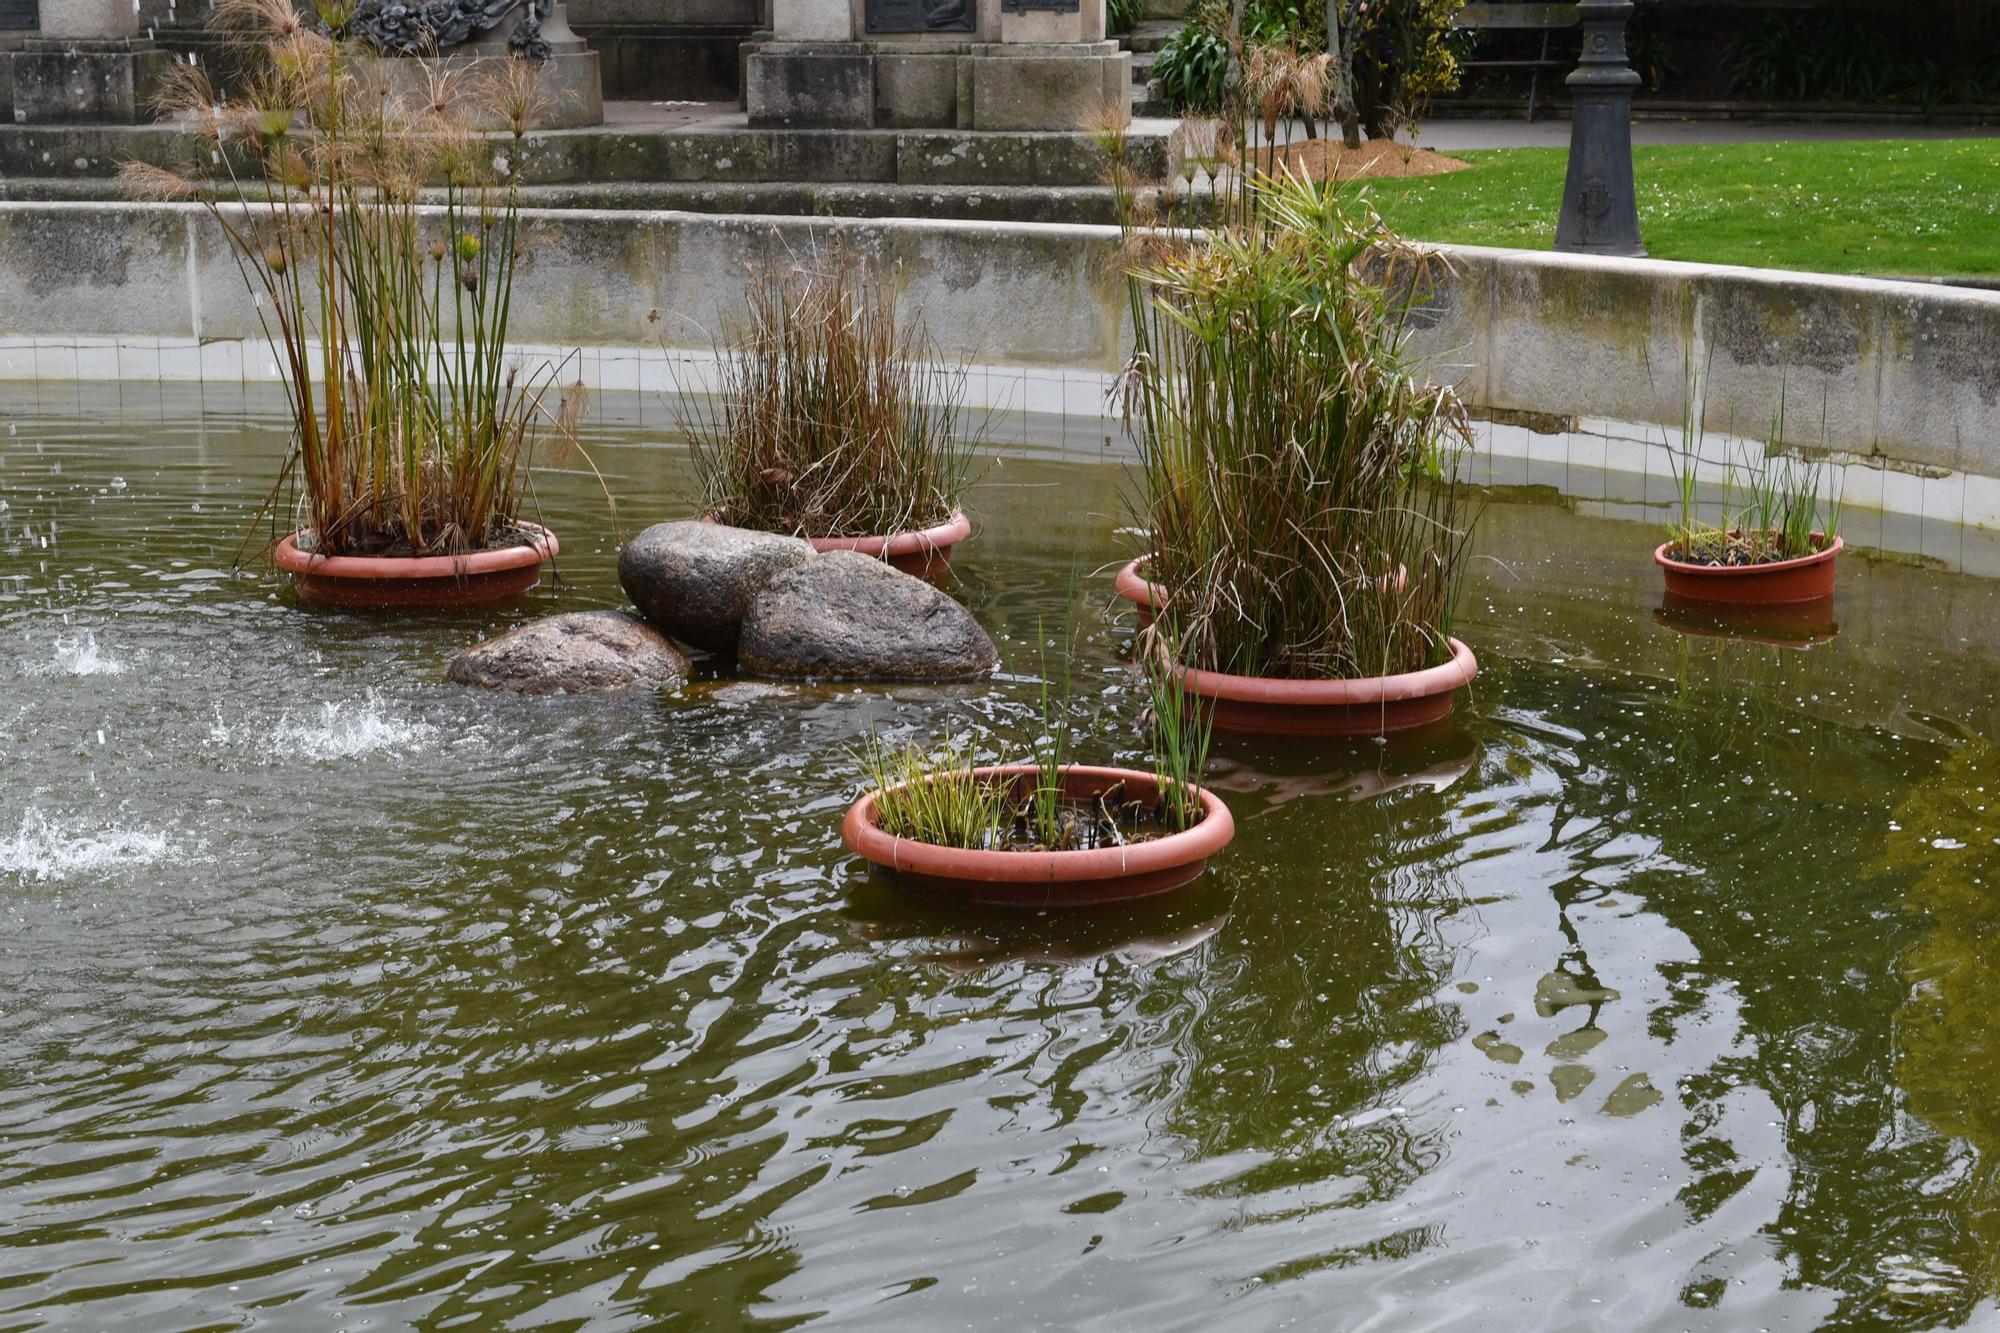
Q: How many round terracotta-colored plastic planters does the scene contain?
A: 6